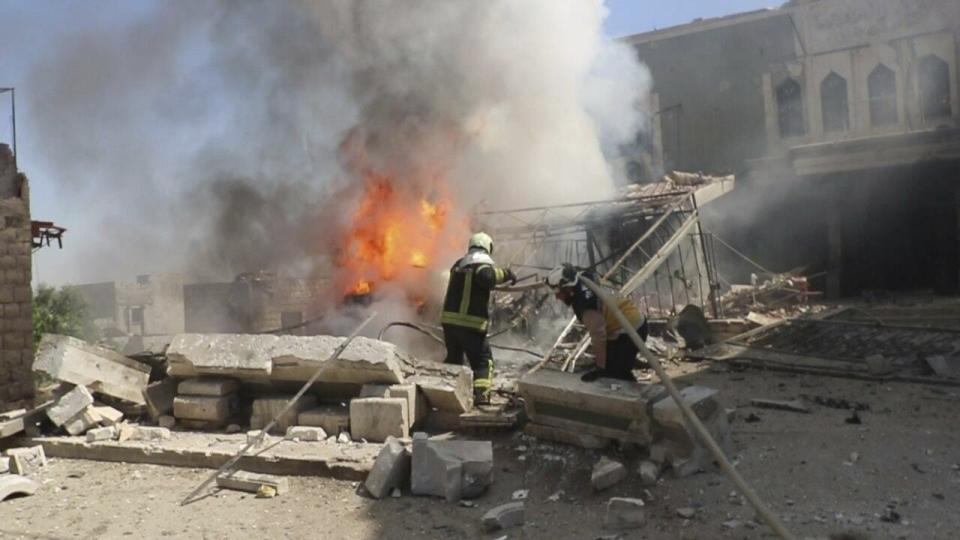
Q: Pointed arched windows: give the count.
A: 4